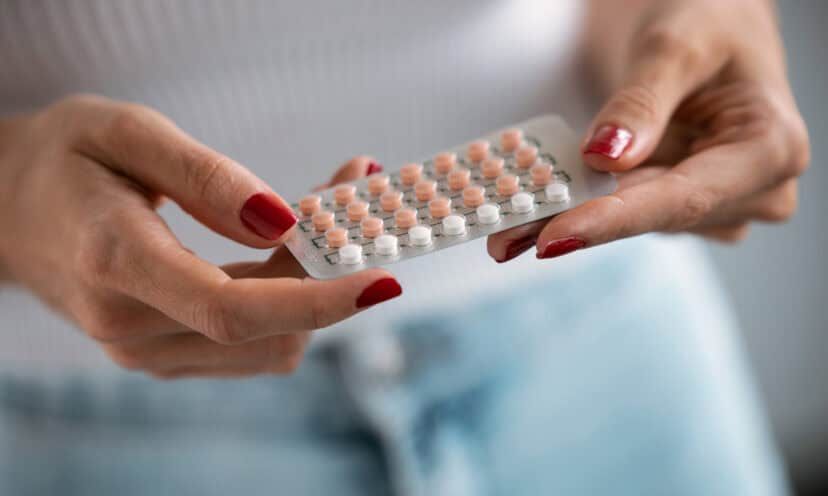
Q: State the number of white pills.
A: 7